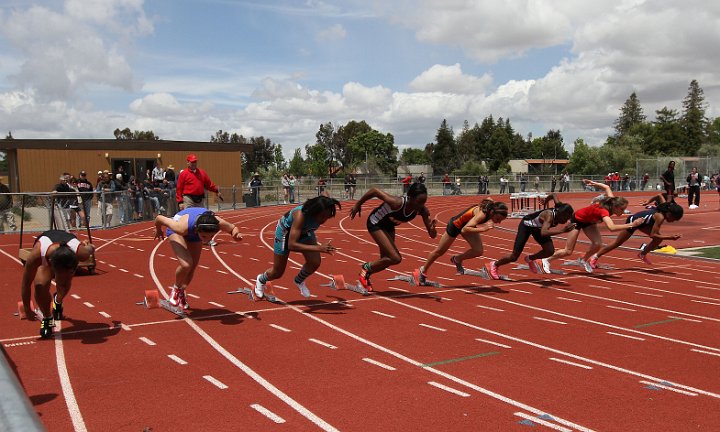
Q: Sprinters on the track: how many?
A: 8